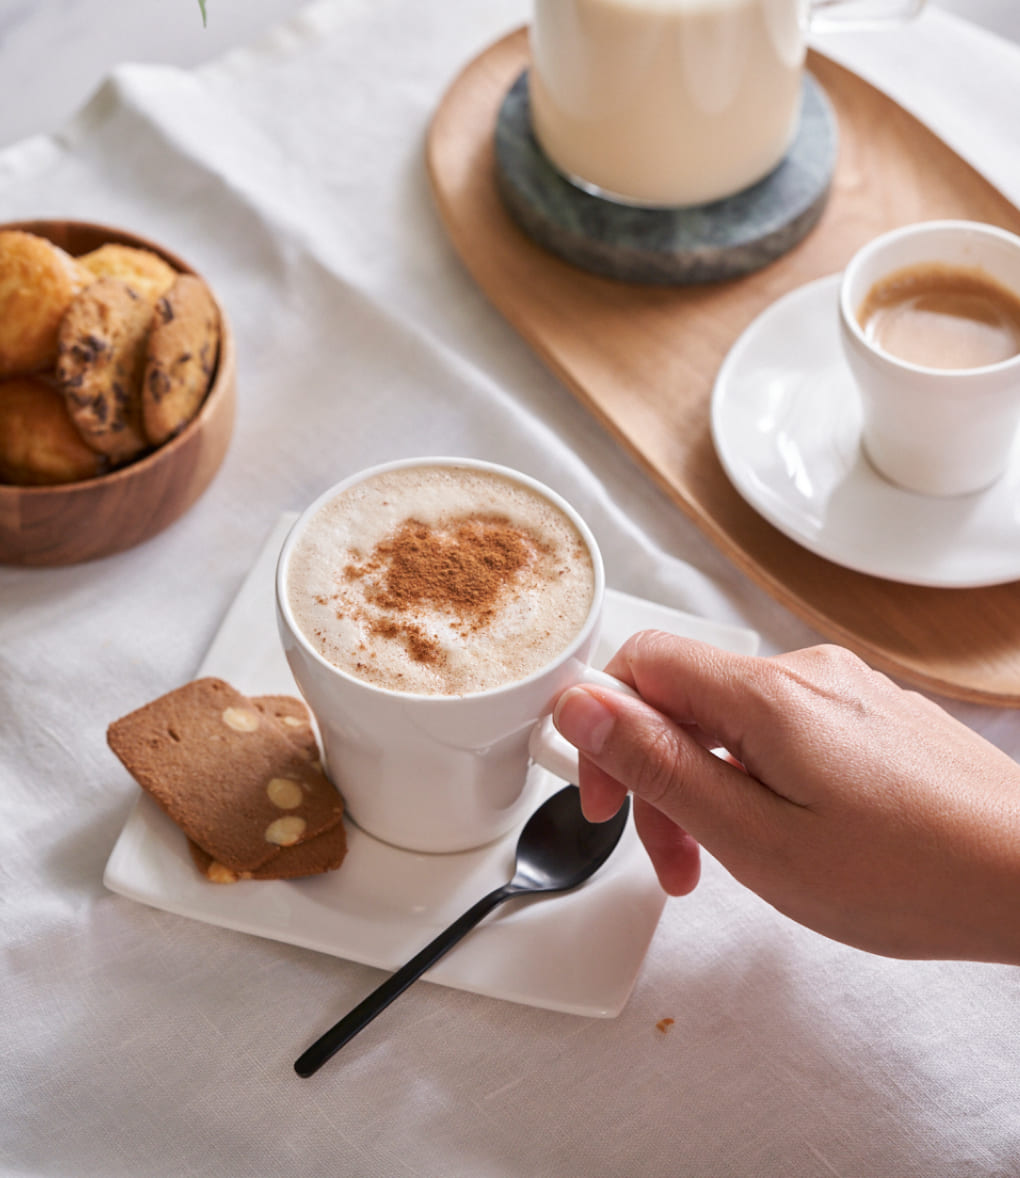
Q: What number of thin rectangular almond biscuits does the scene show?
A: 2